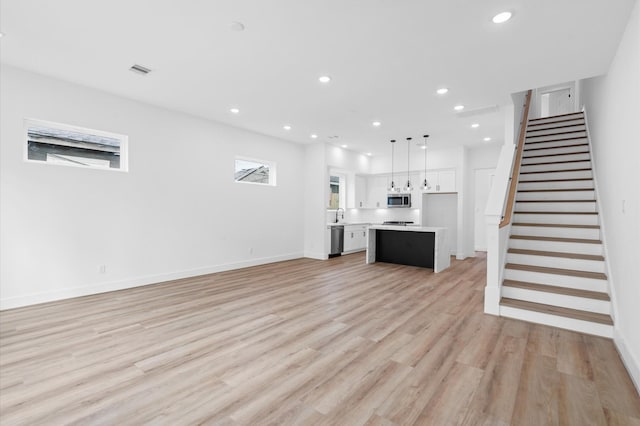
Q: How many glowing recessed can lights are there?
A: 13